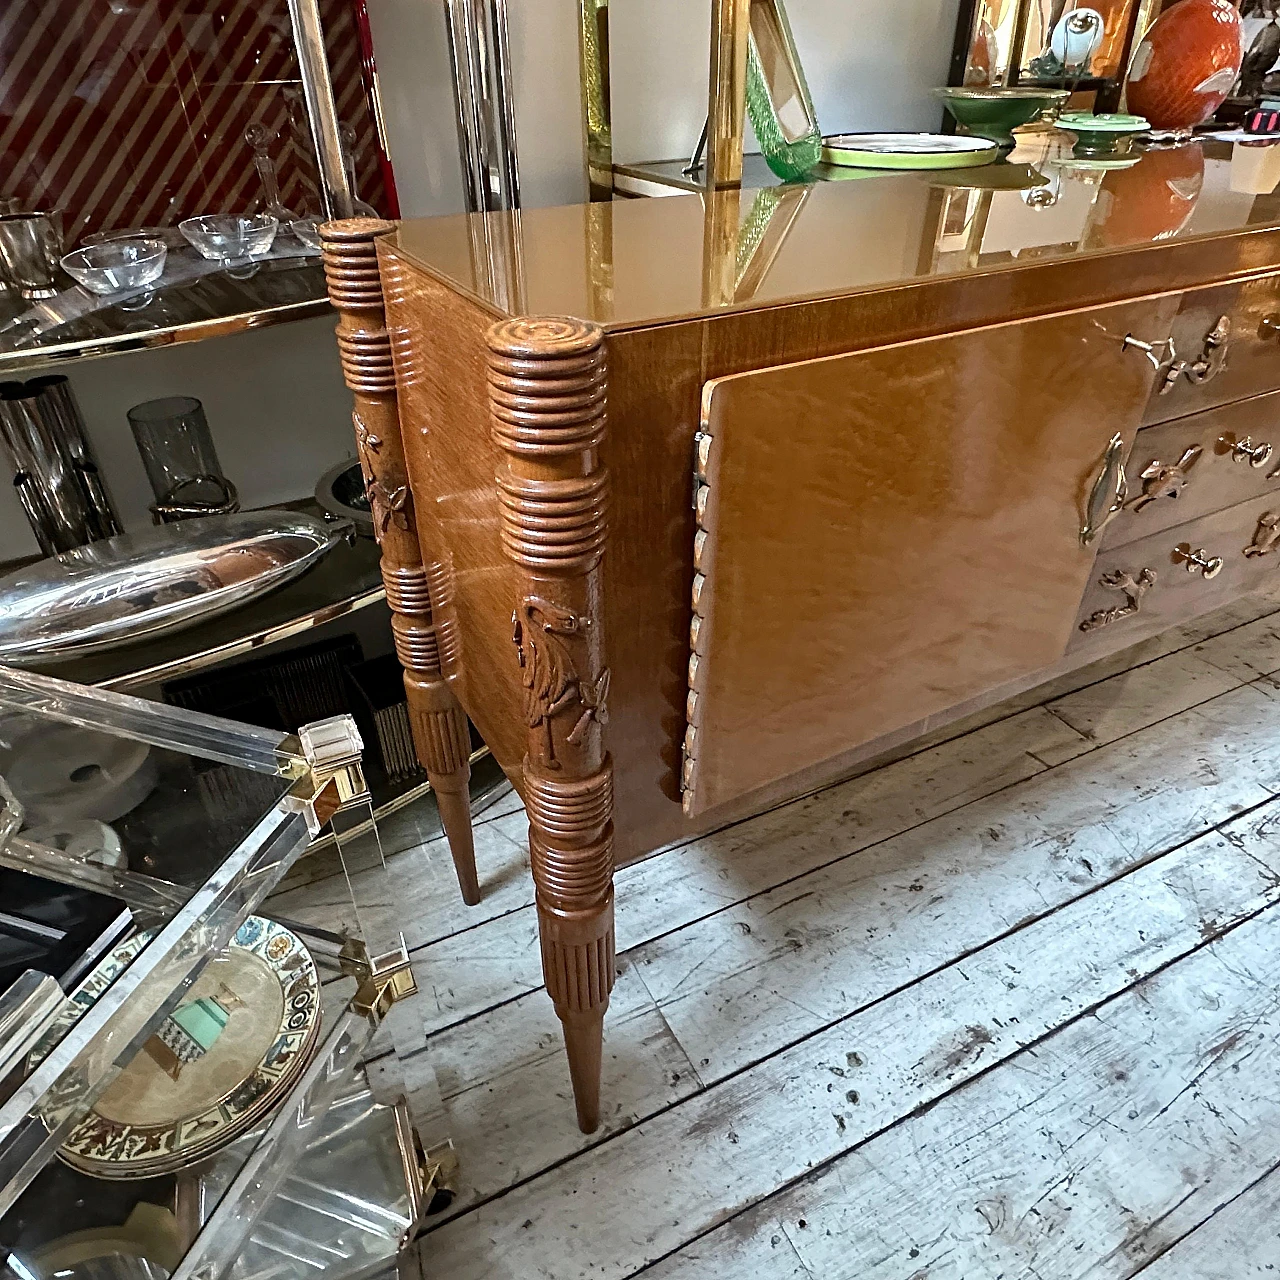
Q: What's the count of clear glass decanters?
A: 2